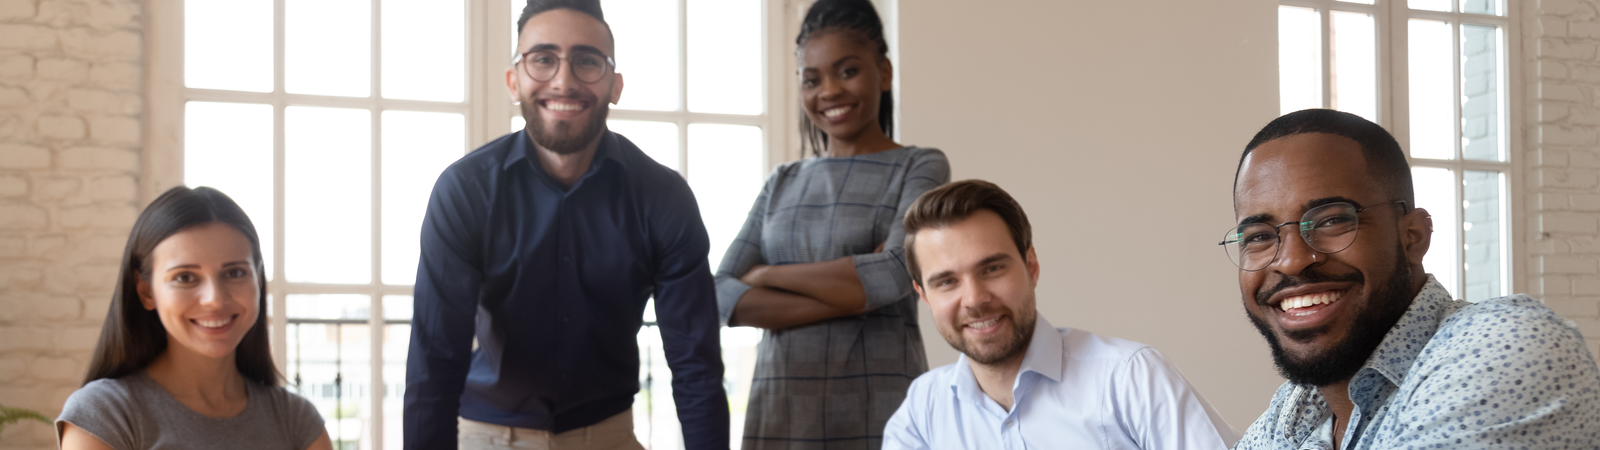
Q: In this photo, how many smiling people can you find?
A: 5